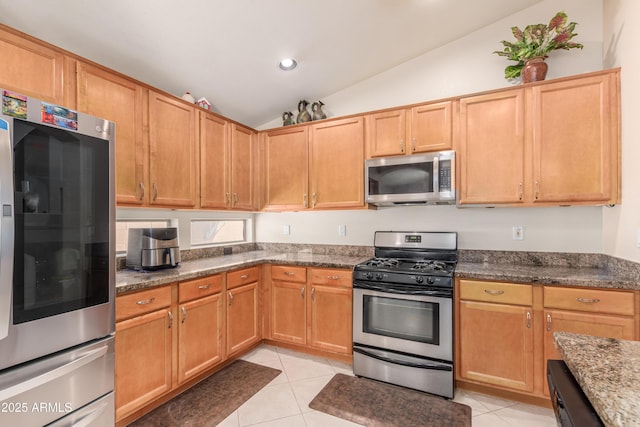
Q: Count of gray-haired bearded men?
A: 0